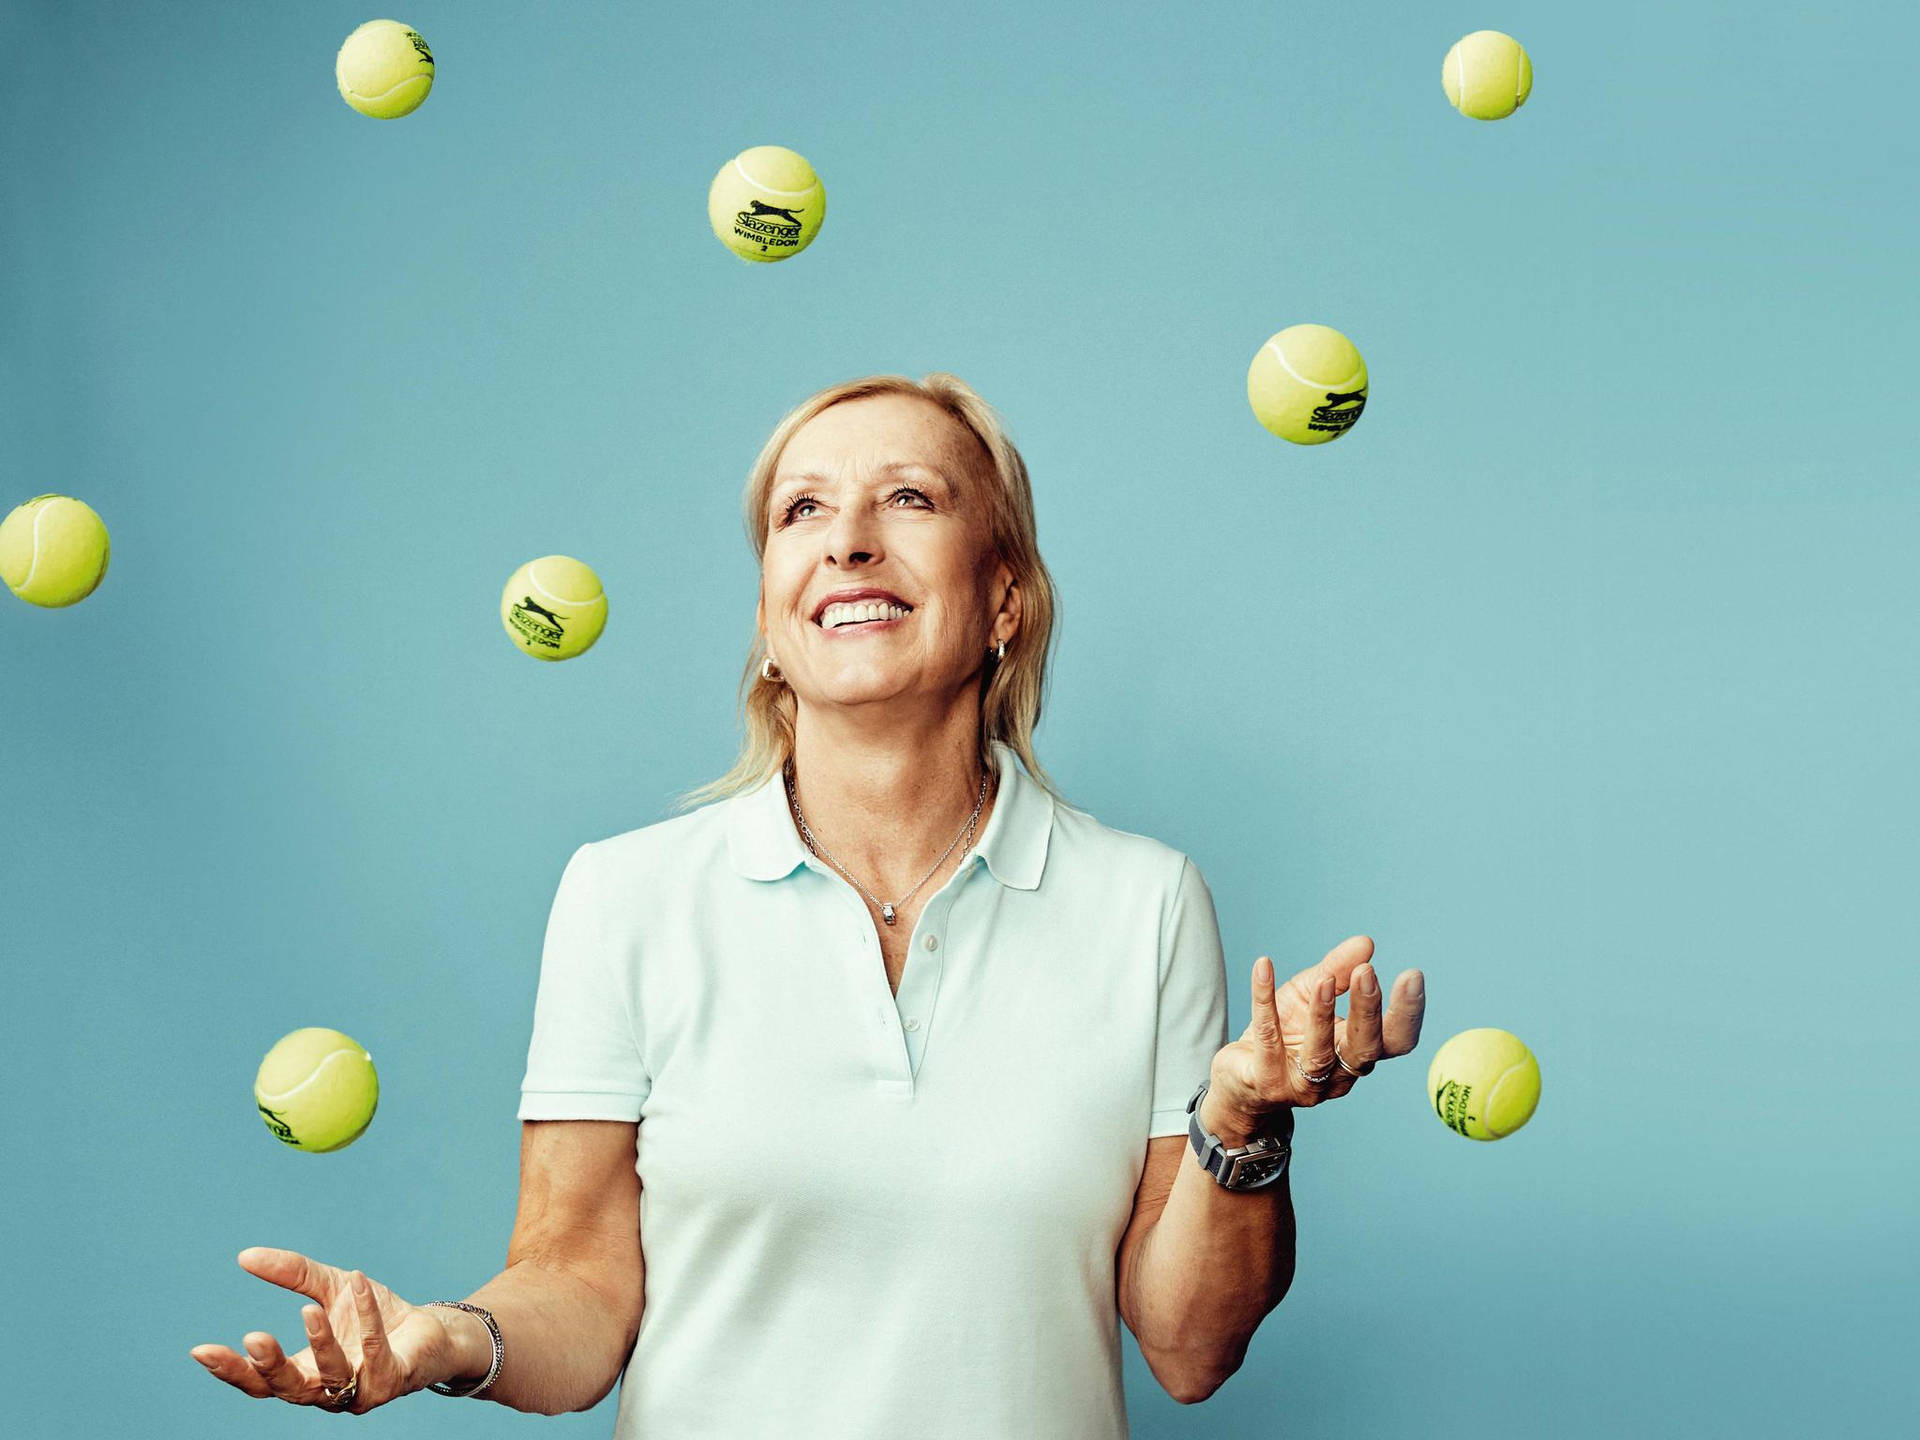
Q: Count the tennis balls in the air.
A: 8